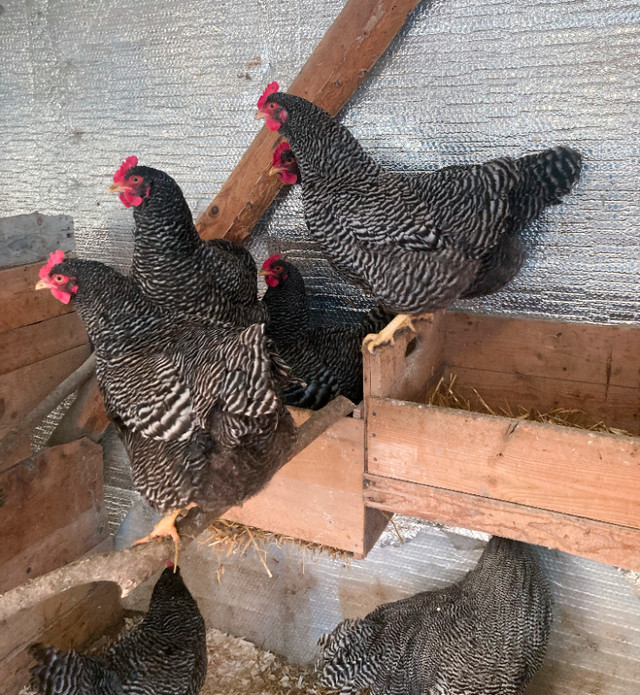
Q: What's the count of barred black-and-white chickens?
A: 7